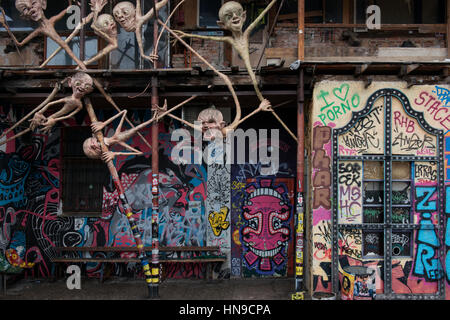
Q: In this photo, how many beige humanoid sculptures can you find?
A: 7